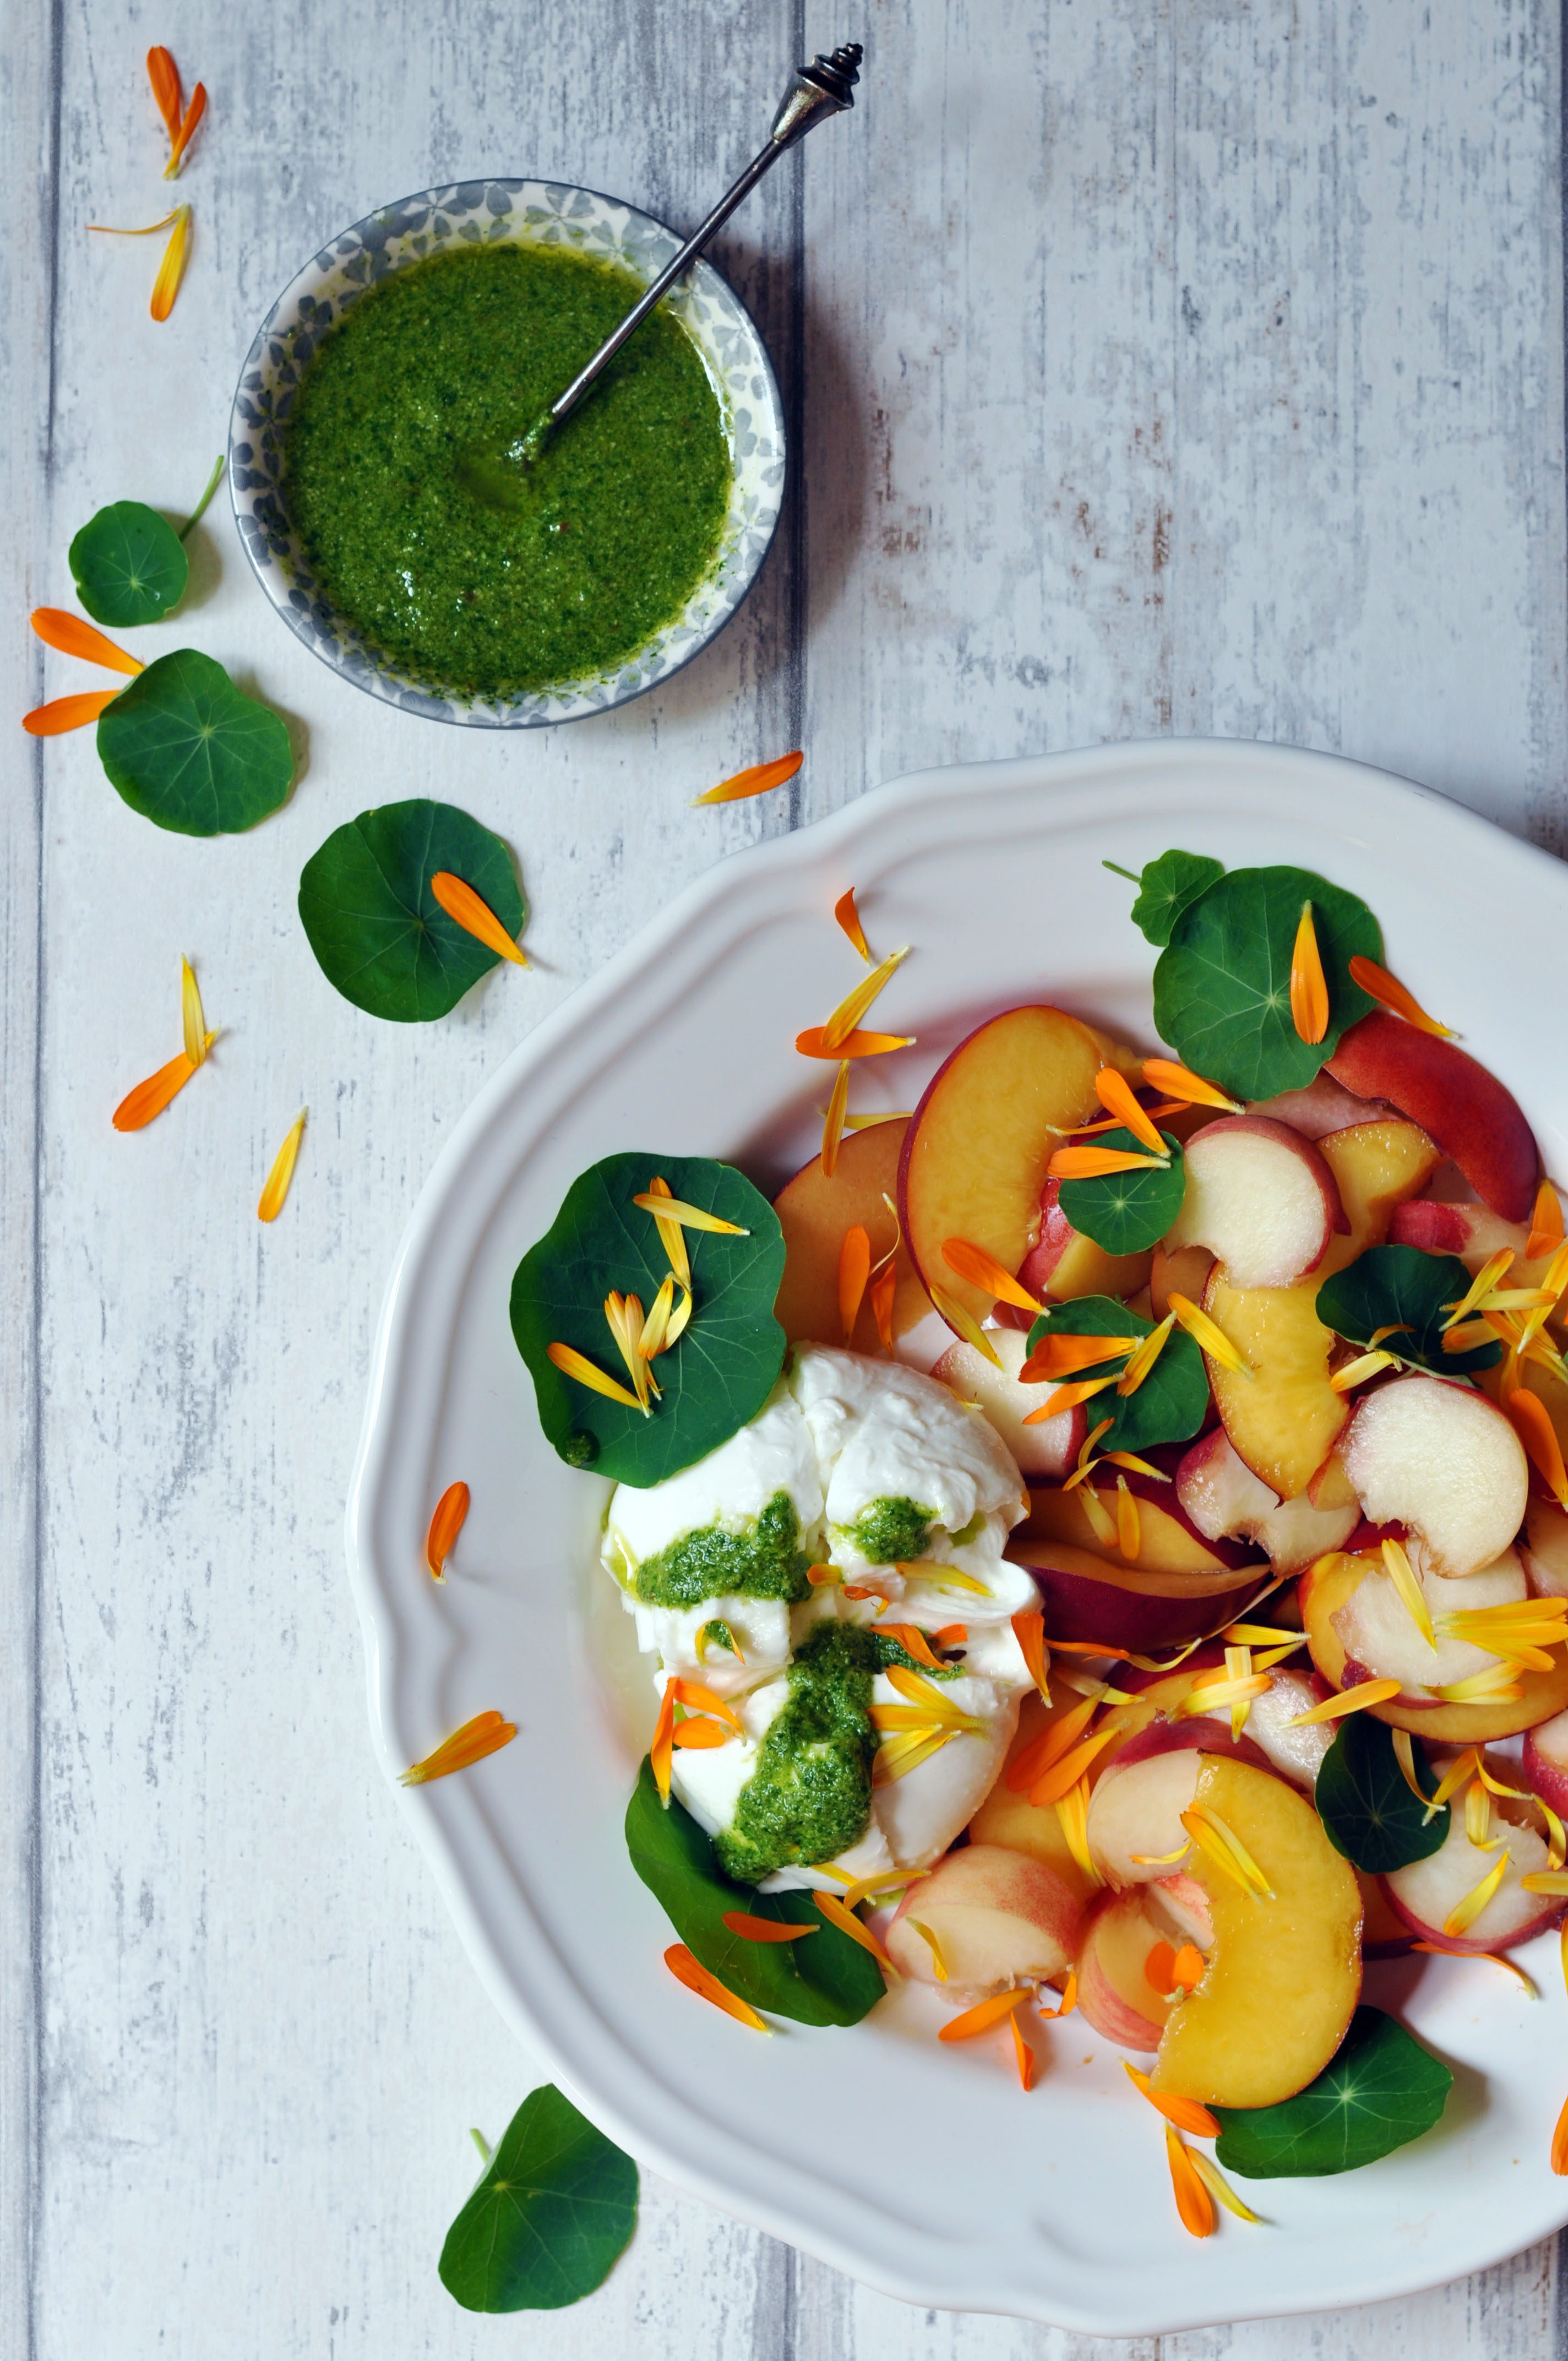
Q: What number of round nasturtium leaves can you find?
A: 13